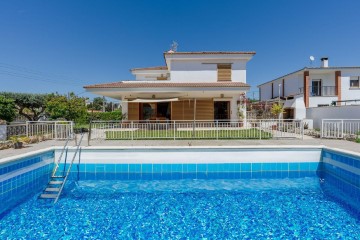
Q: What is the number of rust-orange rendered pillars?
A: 2